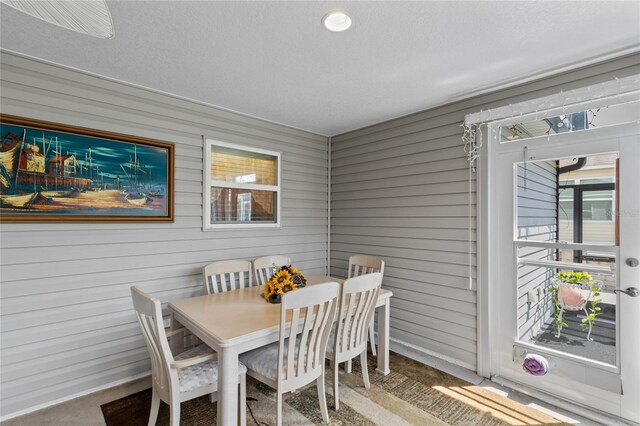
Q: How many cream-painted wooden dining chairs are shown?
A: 6